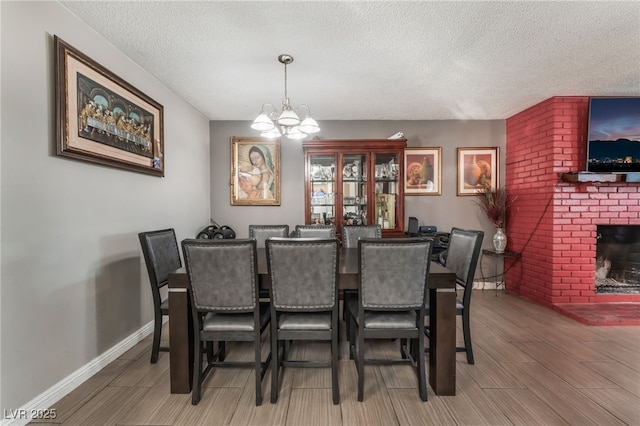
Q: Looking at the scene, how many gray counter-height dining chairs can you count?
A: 8